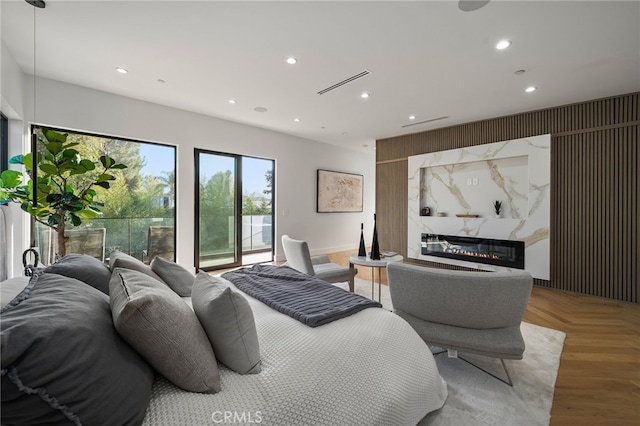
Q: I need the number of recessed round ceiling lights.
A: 8